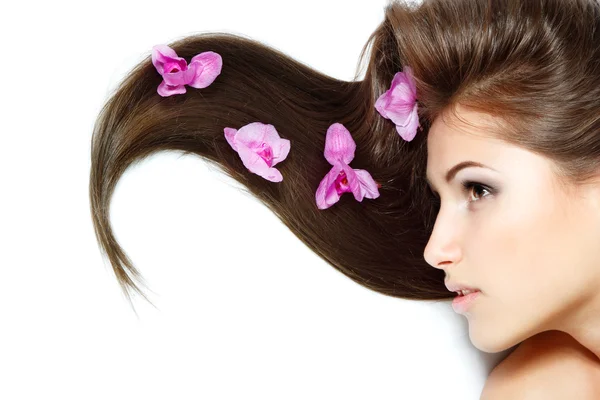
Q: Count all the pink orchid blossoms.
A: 4